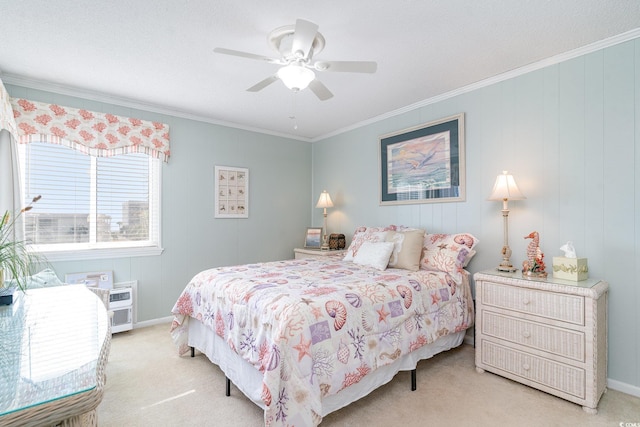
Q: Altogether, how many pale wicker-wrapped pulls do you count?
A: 3